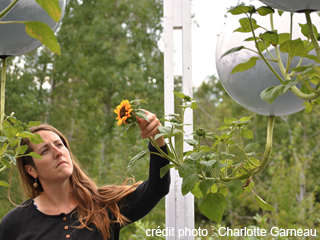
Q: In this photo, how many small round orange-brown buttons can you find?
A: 3